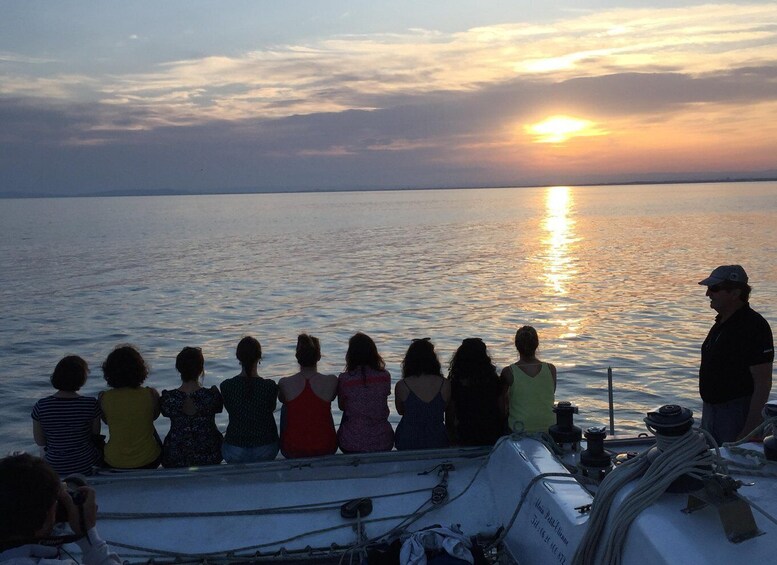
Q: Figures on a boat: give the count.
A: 11